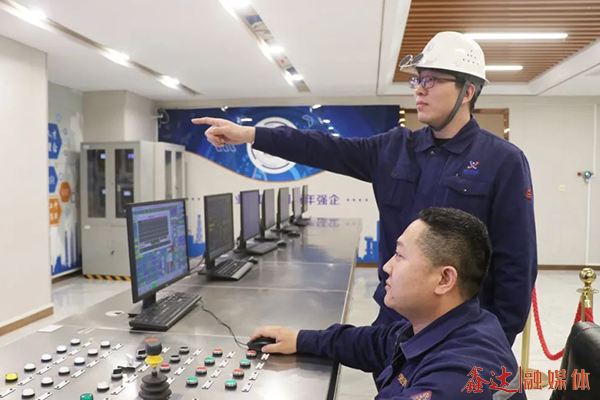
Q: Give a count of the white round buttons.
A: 11